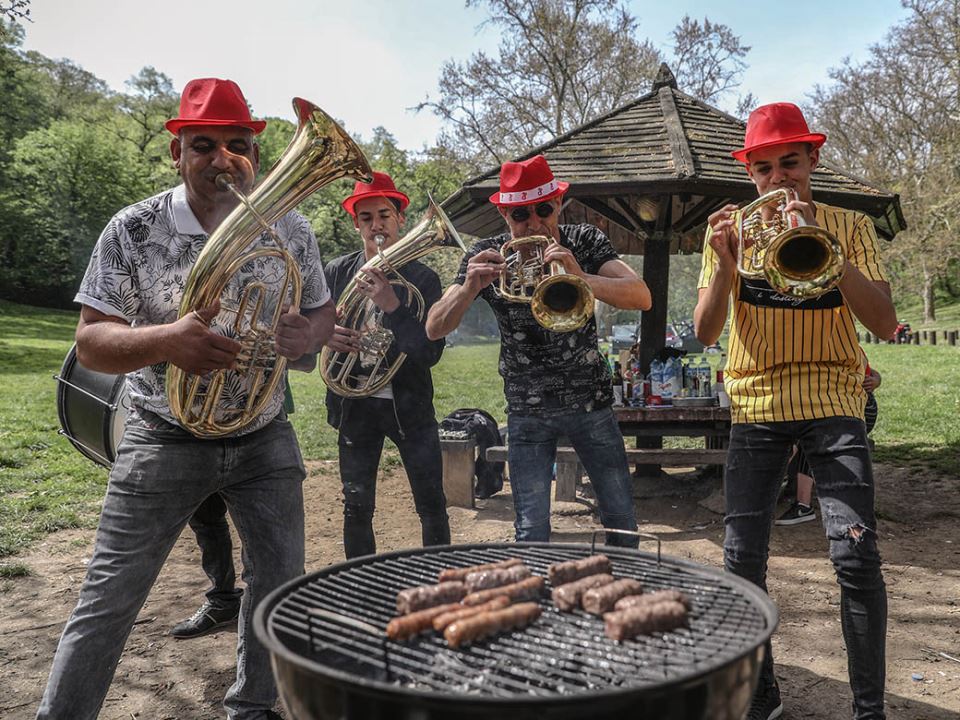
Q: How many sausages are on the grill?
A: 12